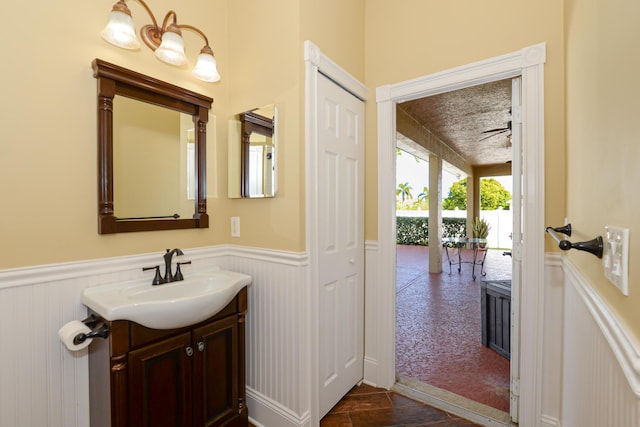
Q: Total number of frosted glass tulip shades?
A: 3